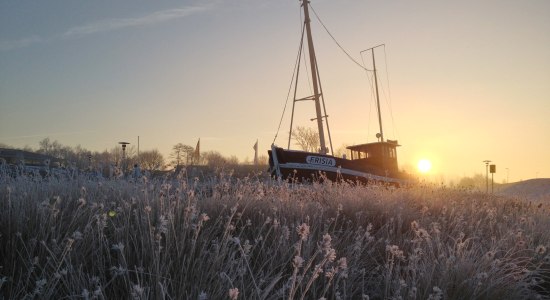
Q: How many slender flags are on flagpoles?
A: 2